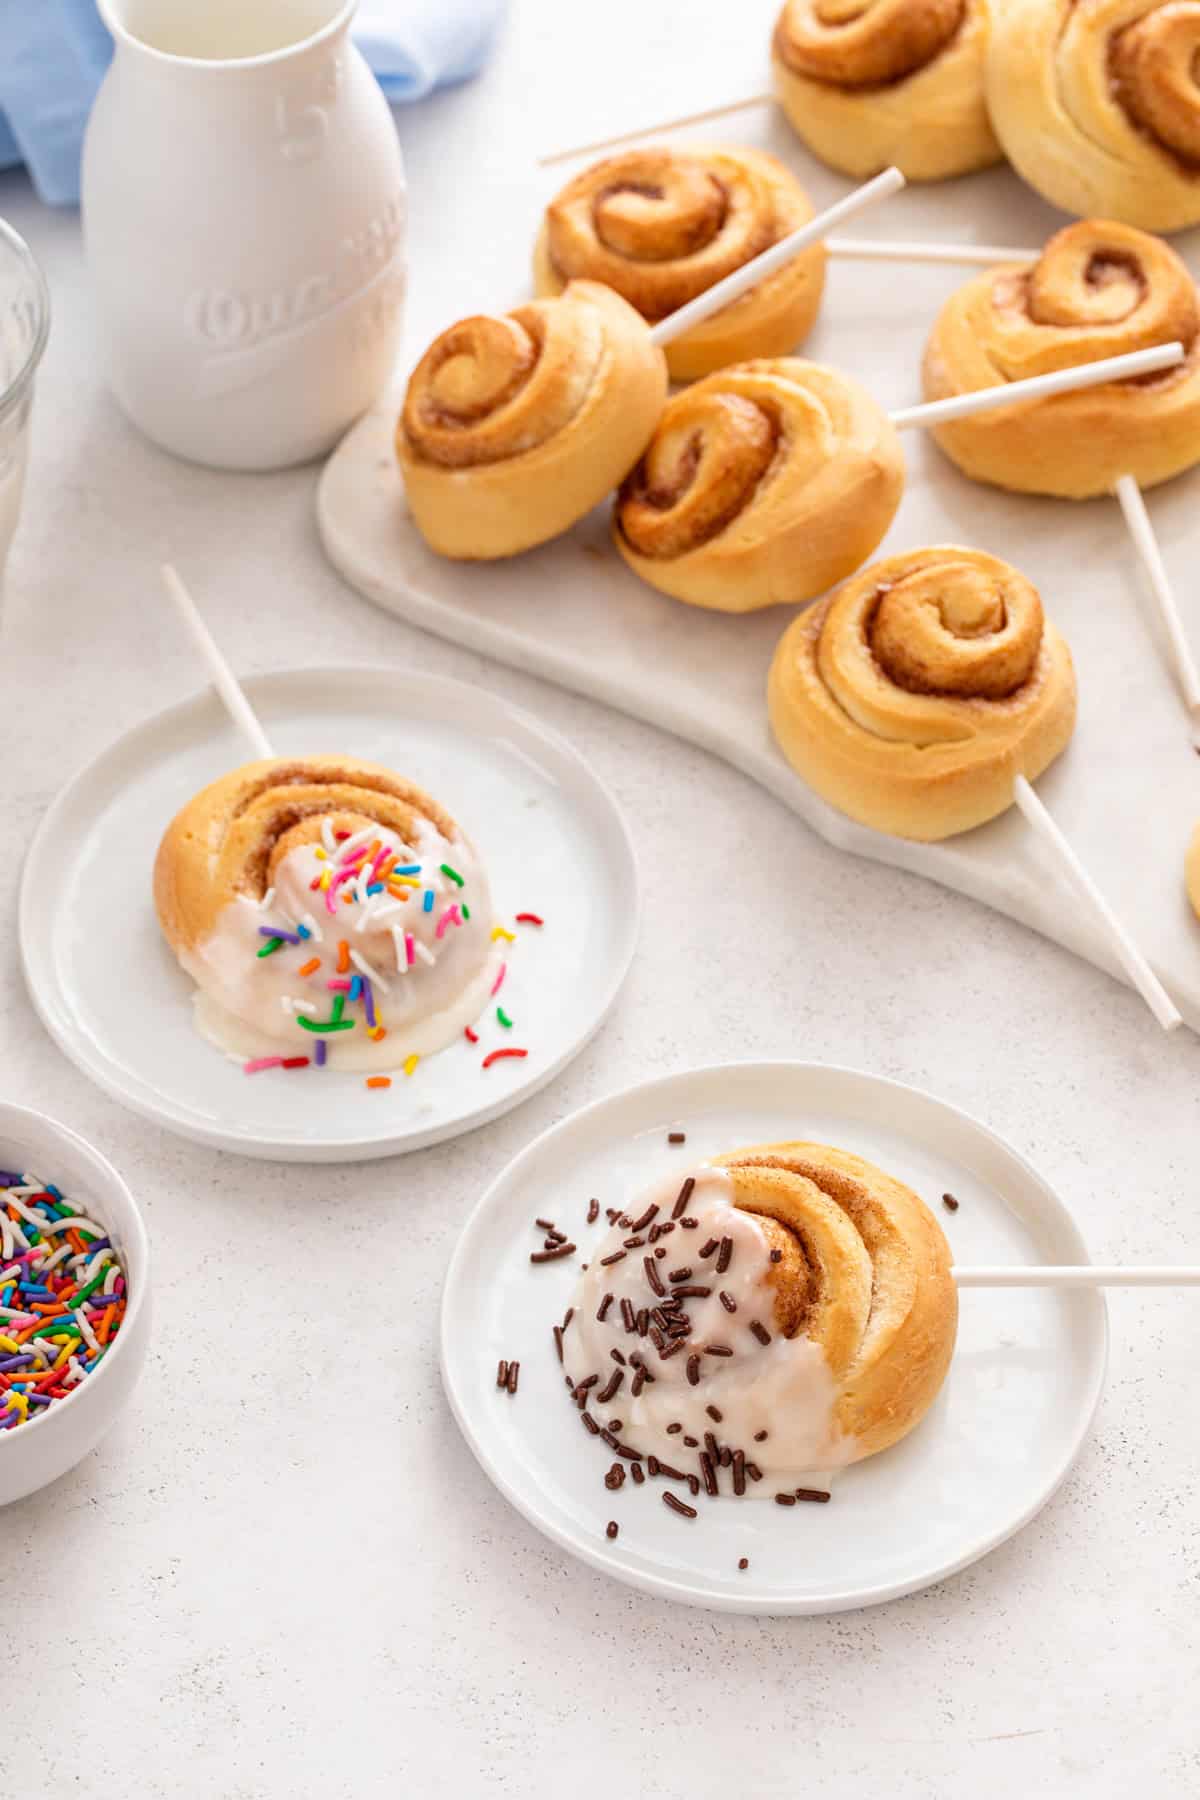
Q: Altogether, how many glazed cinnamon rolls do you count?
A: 2